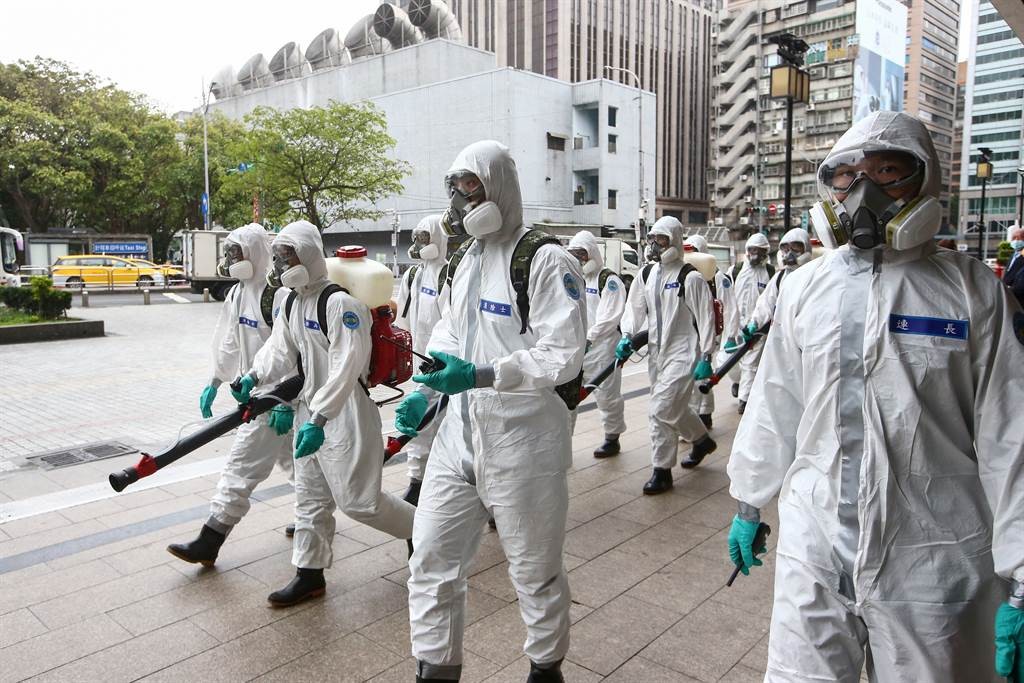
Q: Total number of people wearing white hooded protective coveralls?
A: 10